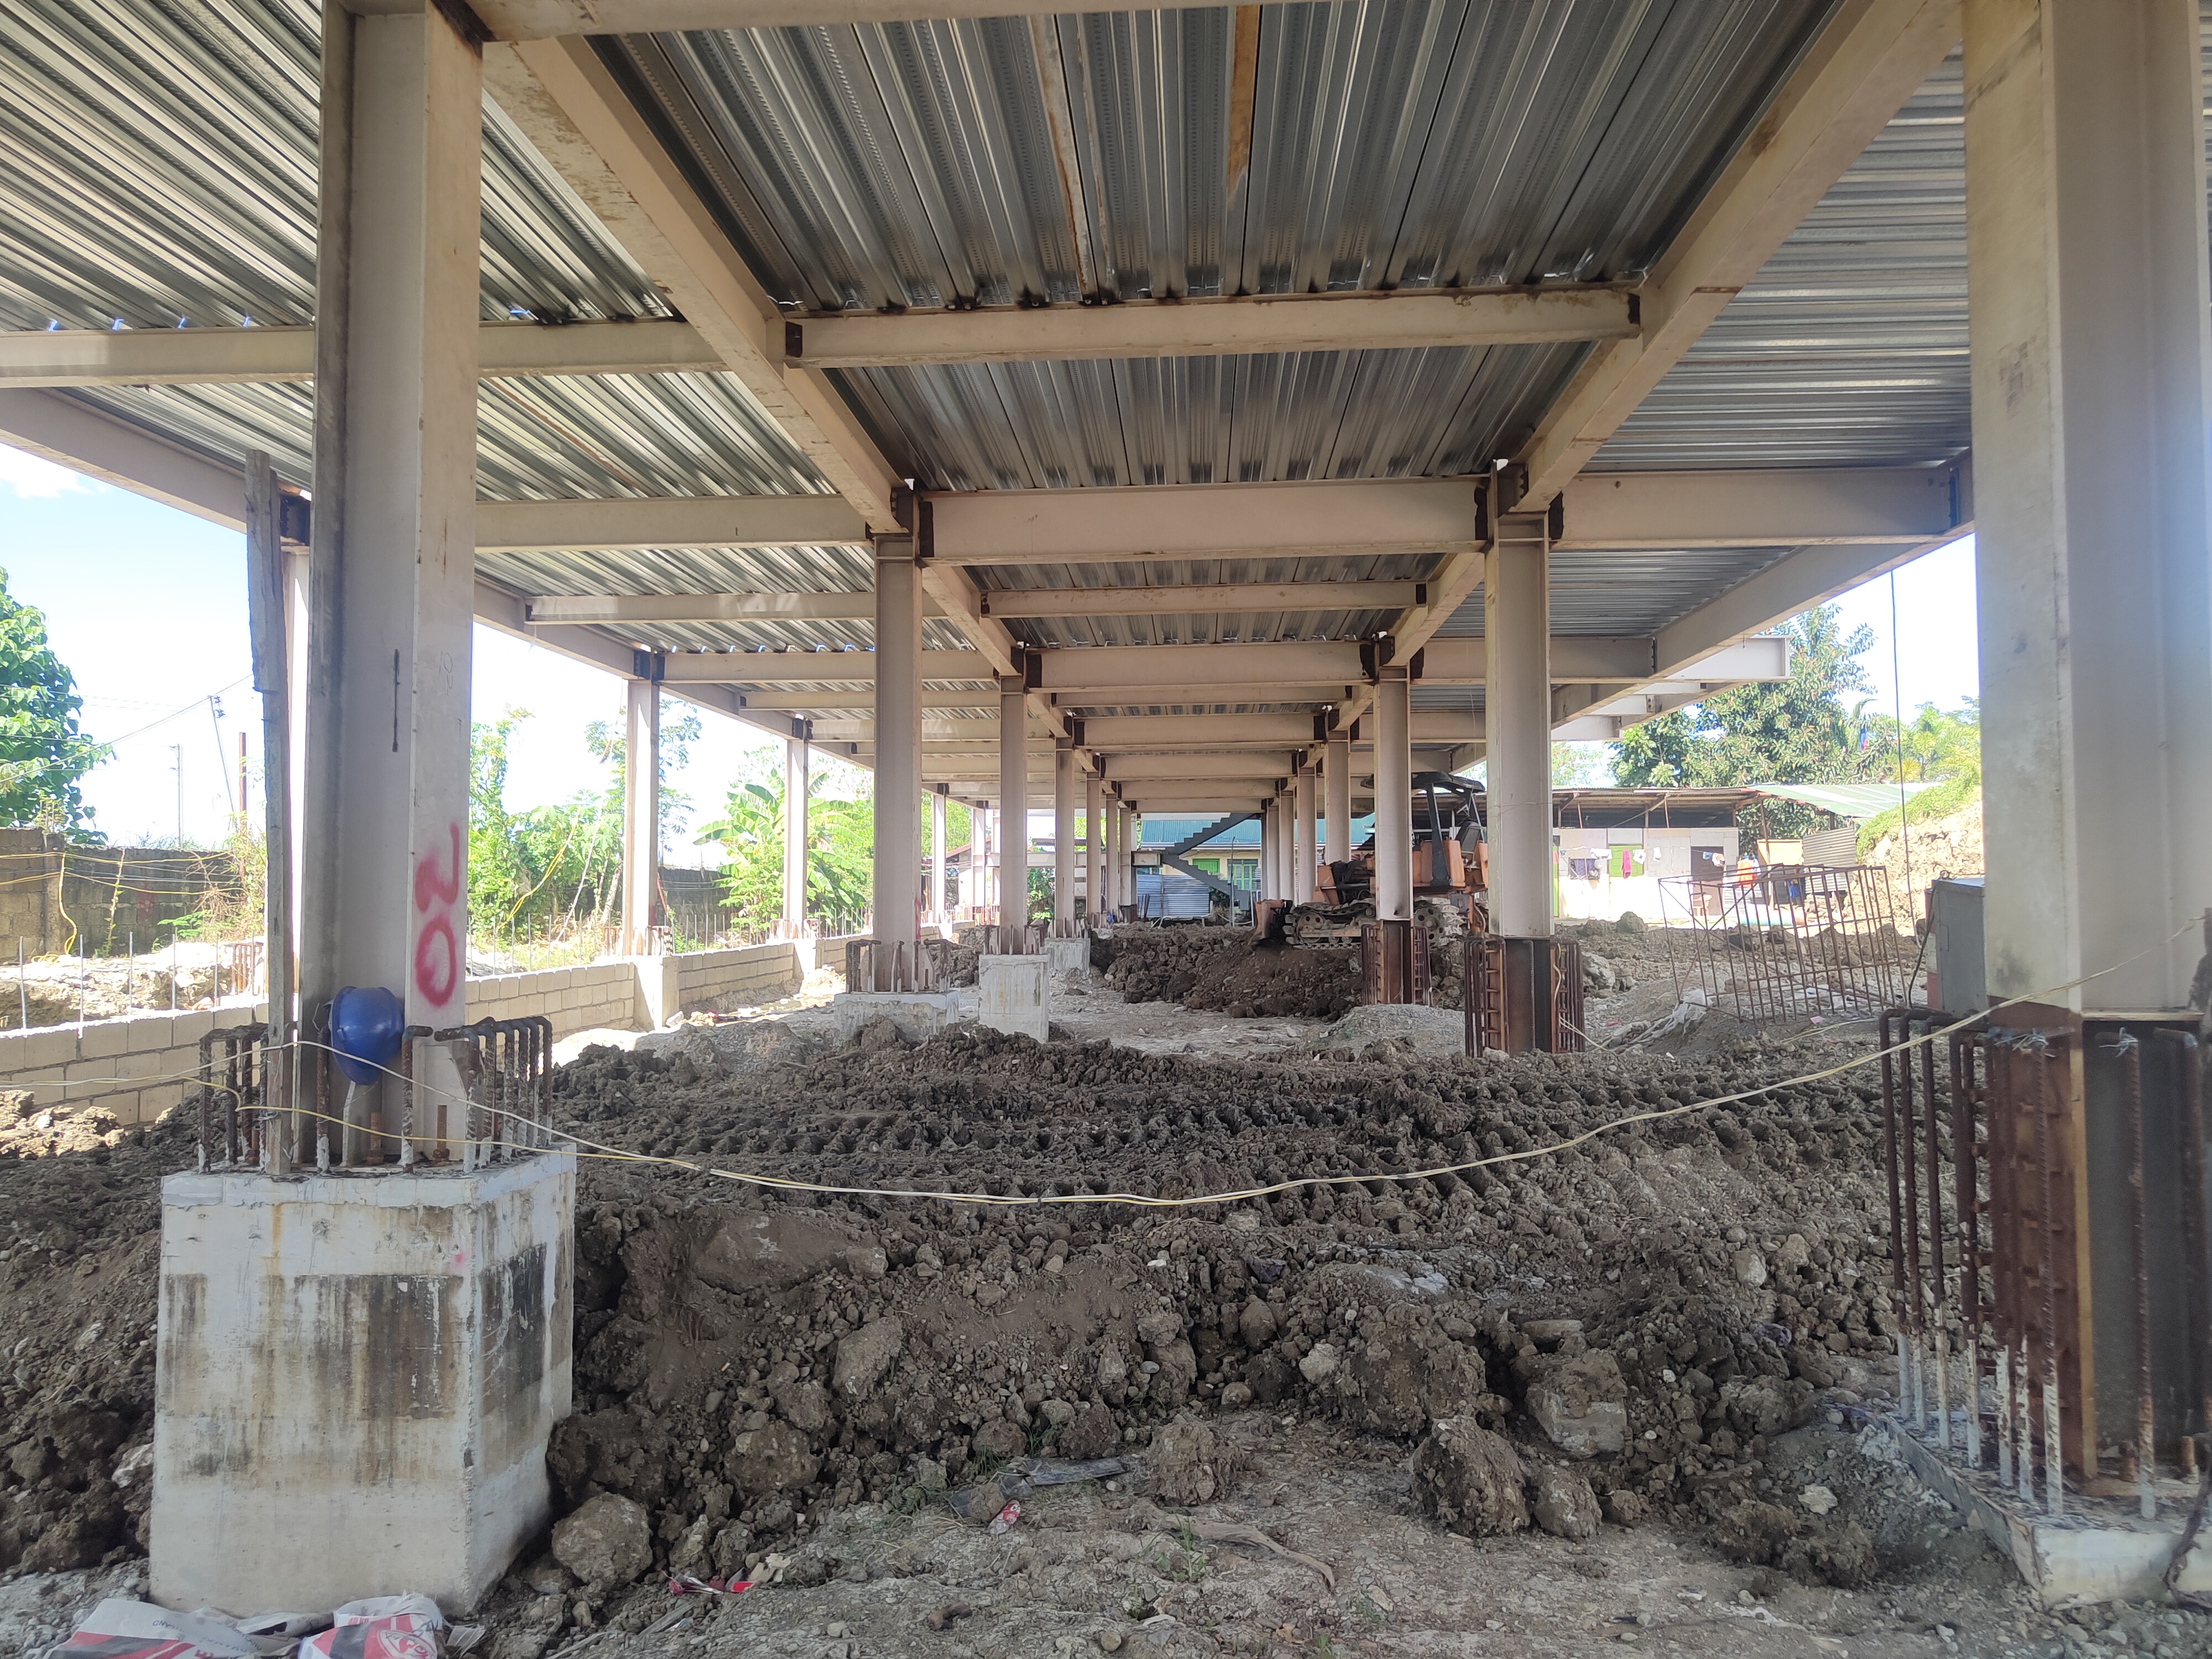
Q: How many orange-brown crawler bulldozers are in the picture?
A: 1